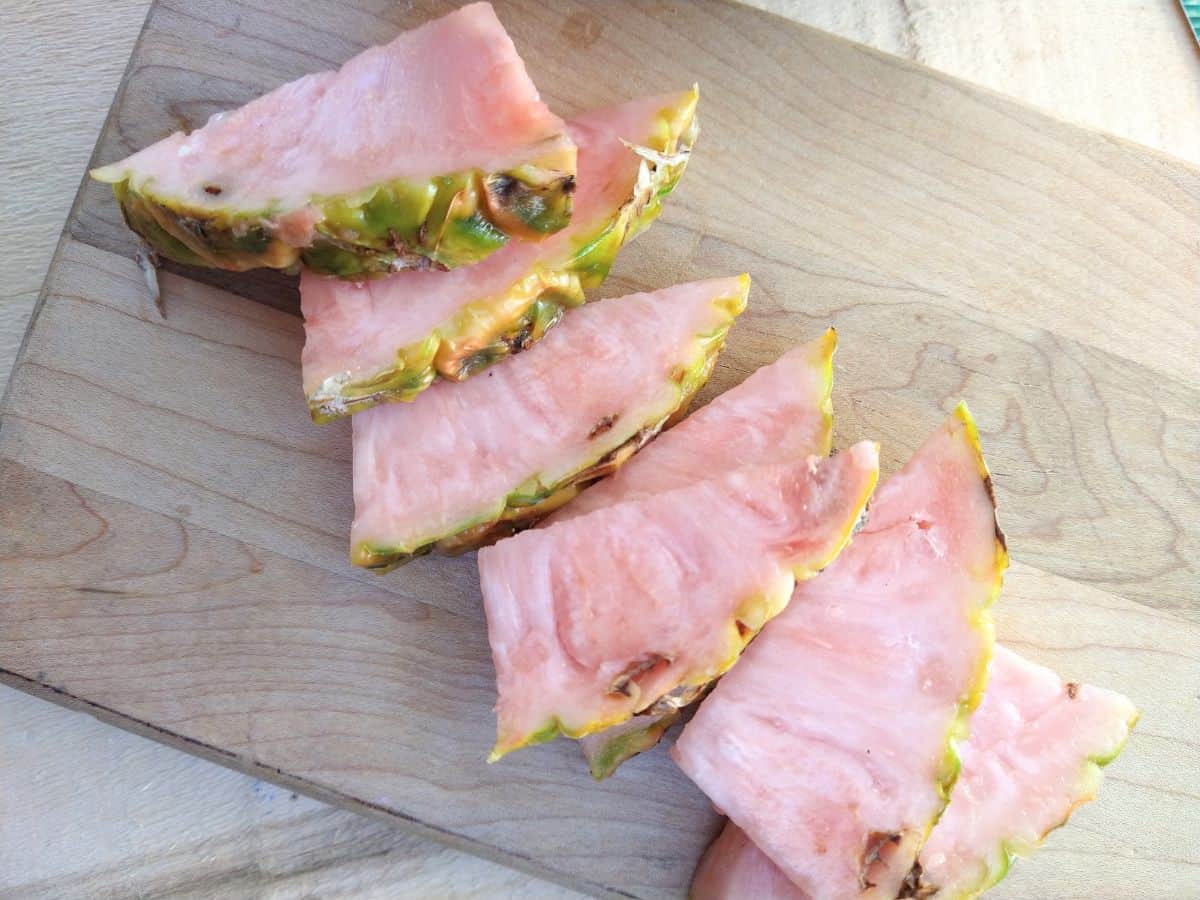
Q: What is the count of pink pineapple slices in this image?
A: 7